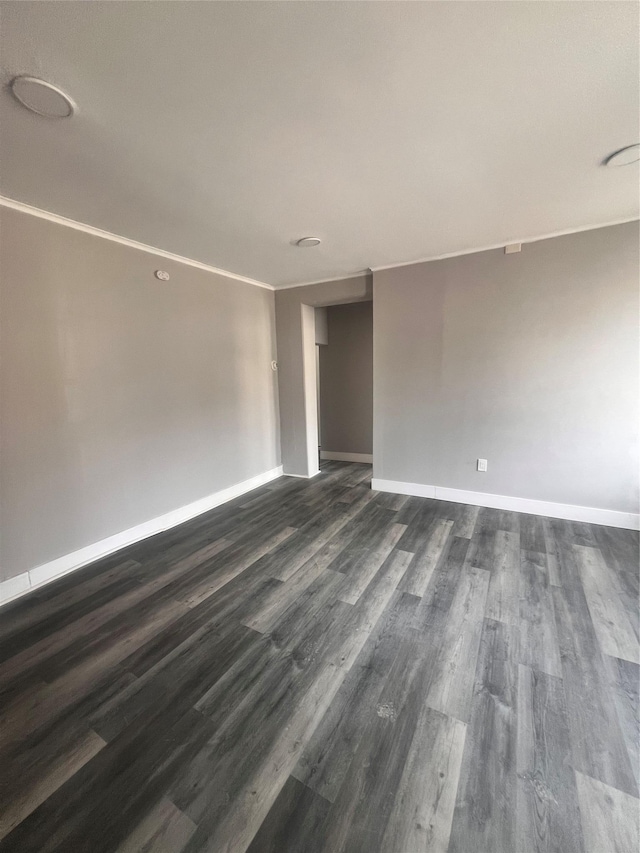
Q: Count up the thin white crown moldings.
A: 3